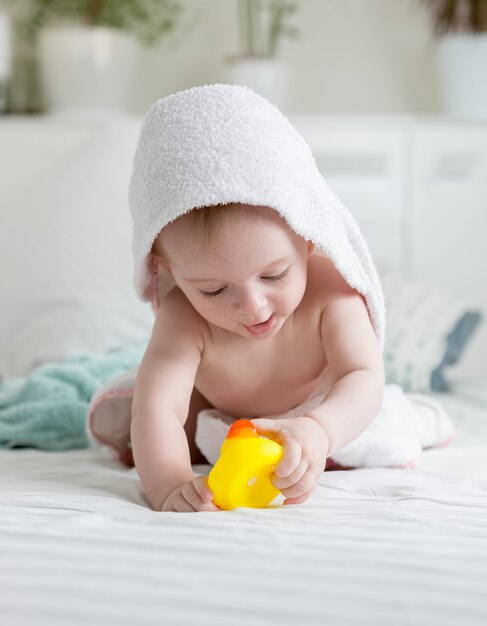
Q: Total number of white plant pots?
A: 3